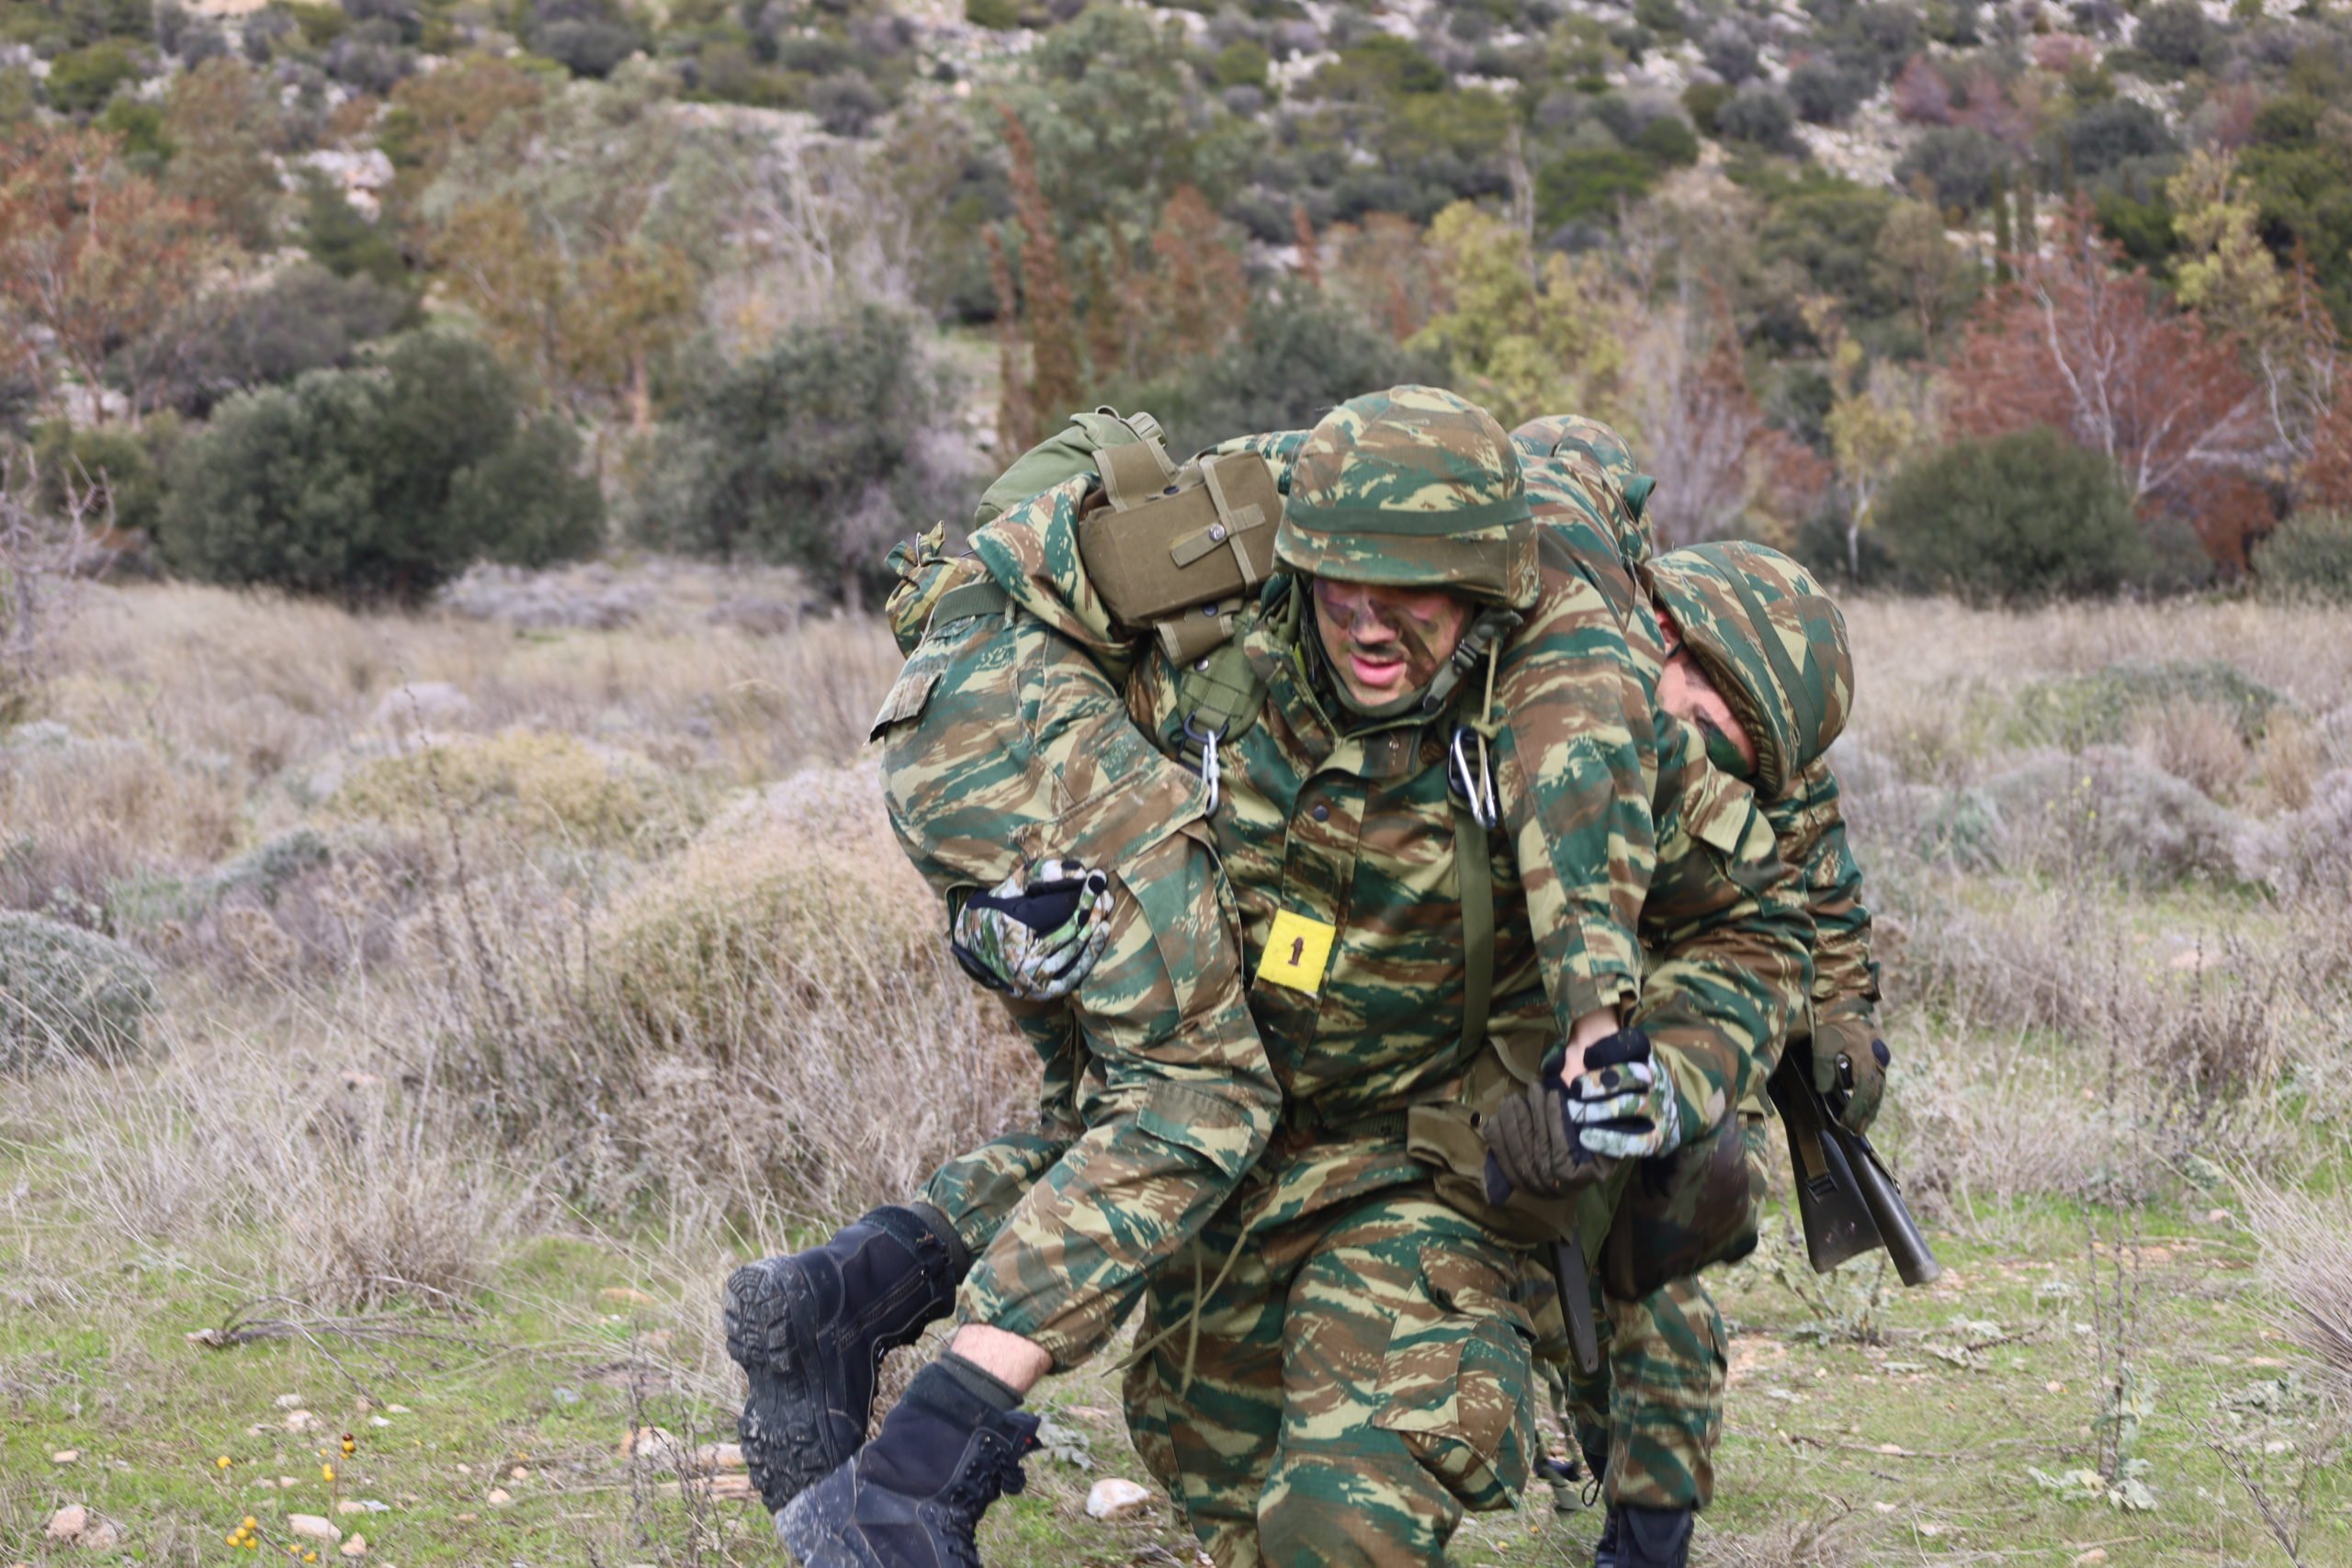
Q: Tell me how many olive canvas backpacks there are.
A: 1